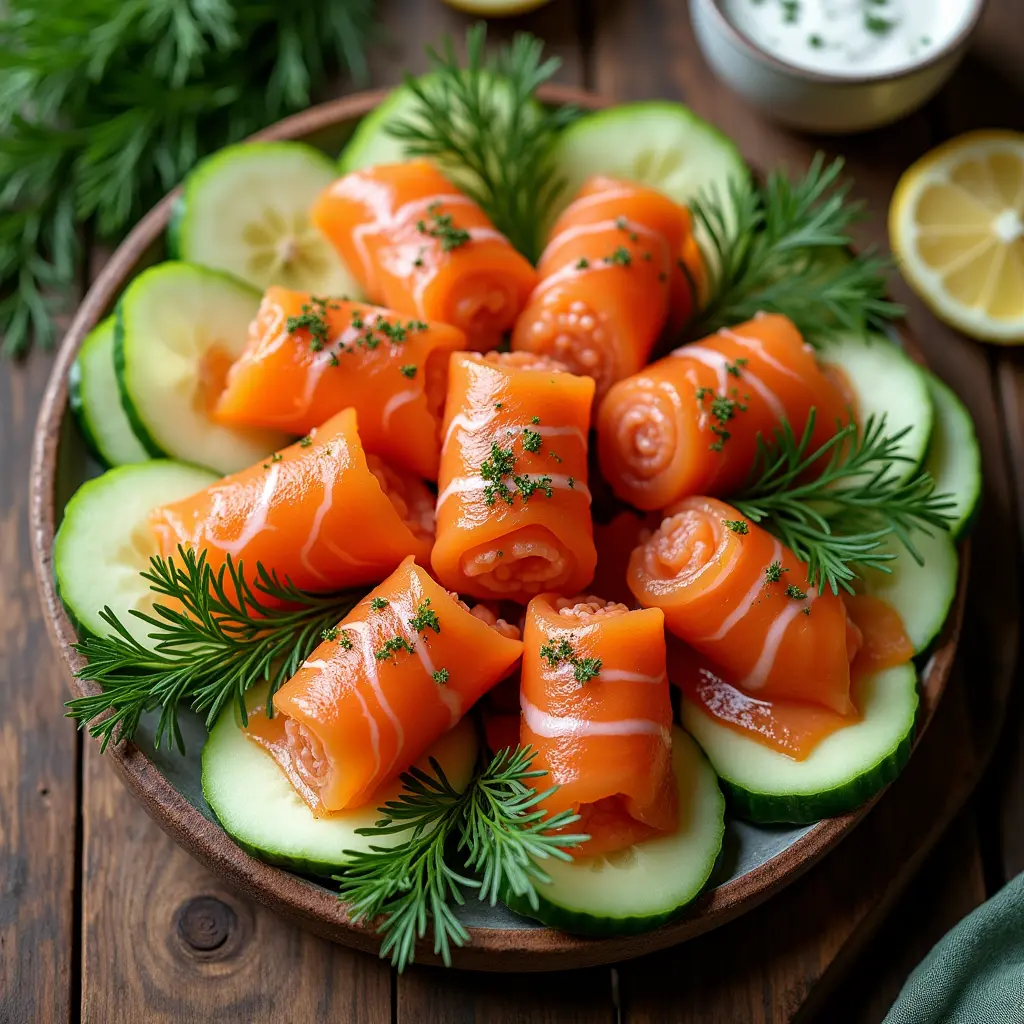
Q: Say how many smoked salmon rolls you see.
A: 9